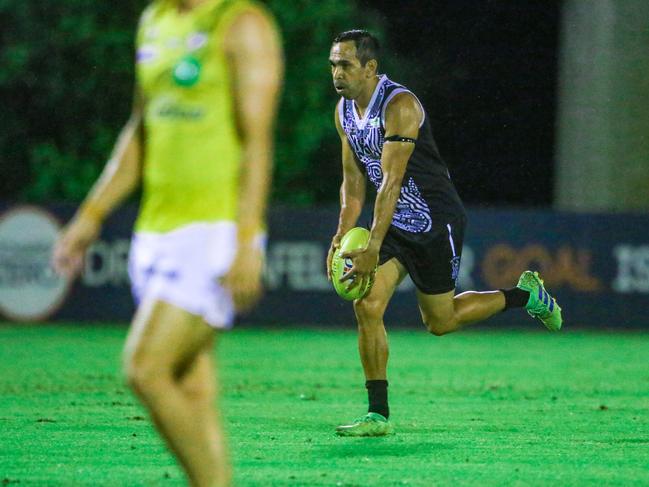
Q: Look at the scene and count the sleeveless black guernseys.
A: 1